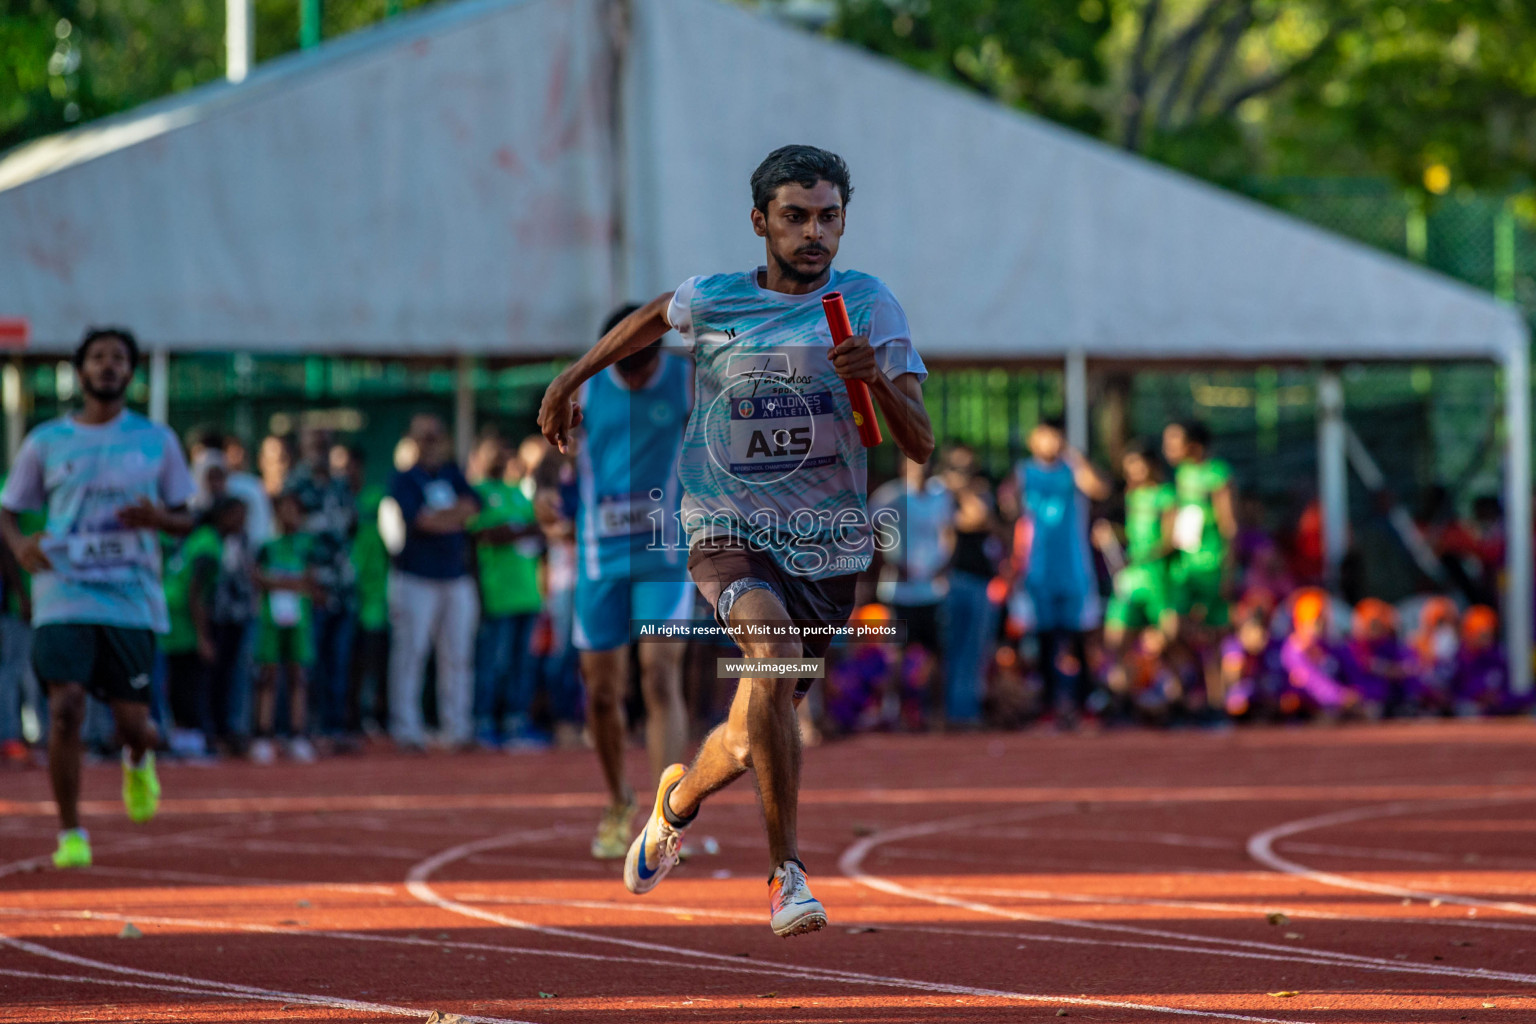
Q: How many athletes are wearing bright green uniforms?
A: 2